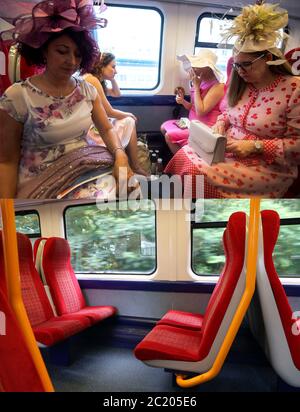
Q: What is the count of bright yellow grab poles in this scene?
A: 2